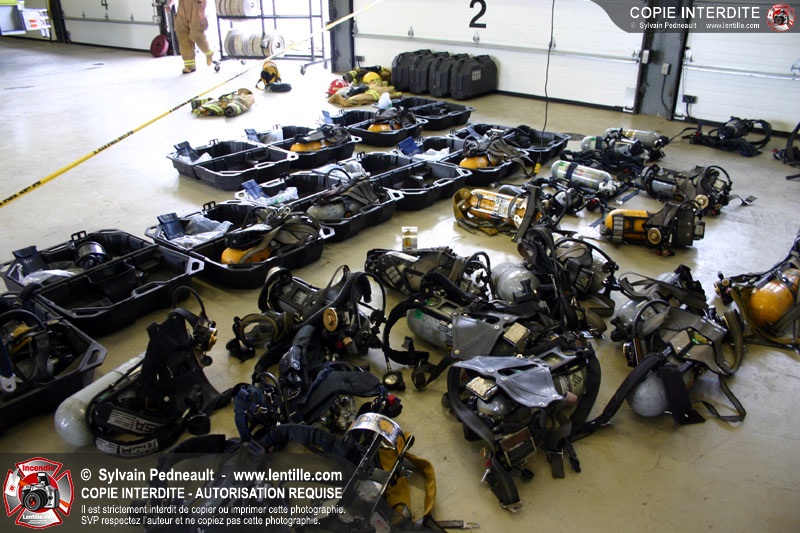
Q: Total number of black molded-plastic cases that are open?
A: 11